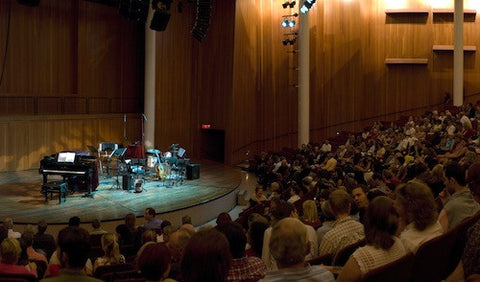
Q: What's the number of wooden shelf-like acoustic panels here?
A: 4